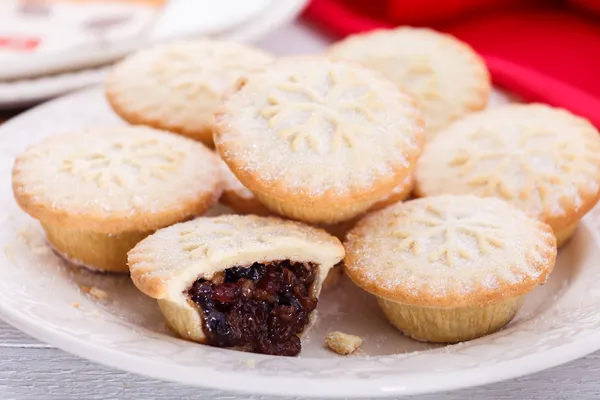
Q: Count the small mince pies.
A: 8